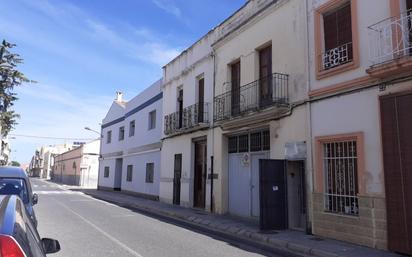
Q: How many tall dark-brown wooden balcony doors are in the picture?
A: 4